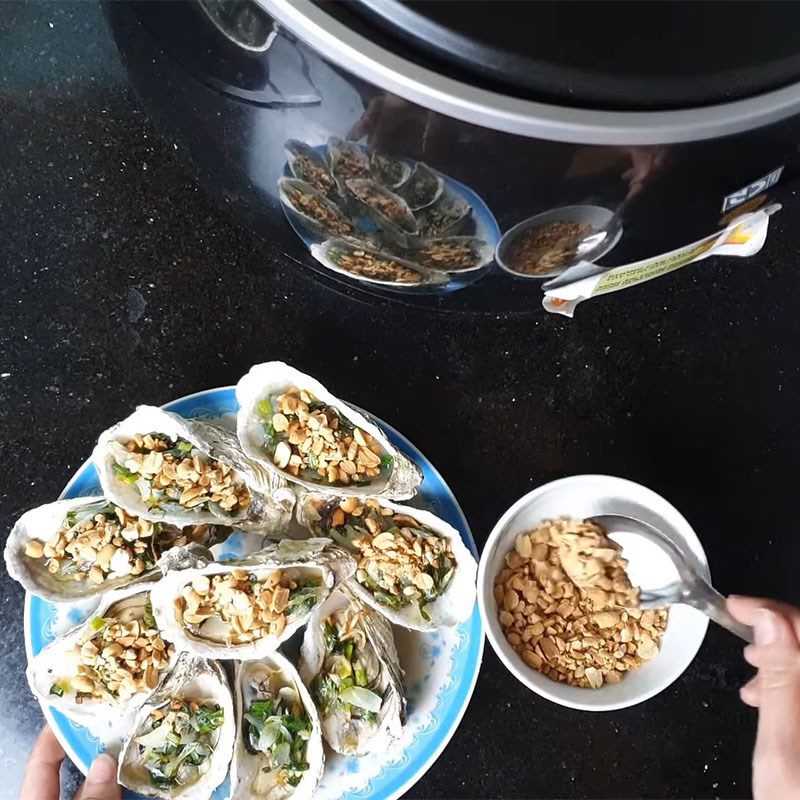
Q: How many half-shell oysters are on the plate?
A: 9